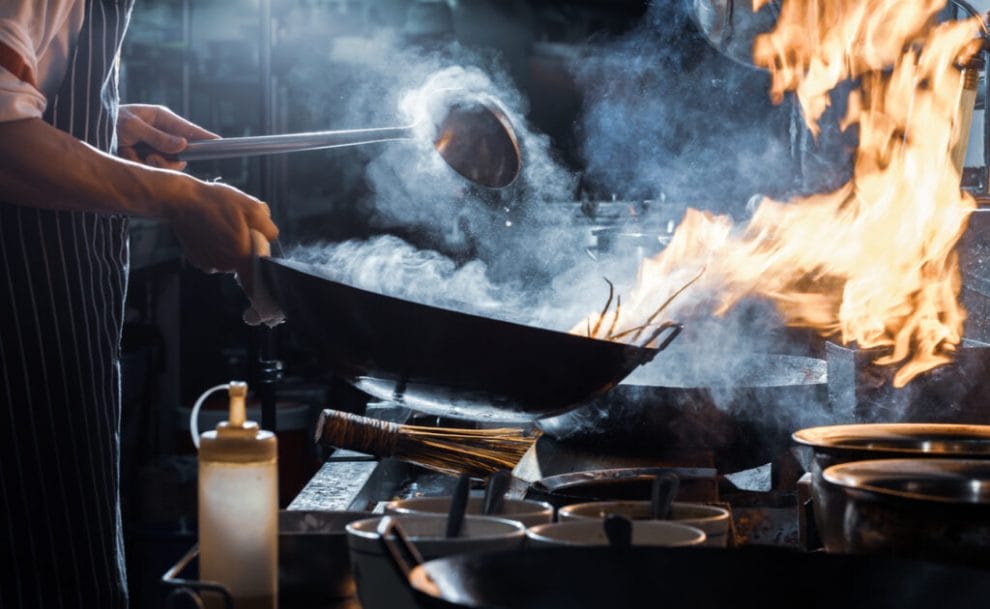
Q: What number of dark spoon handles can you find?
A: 4